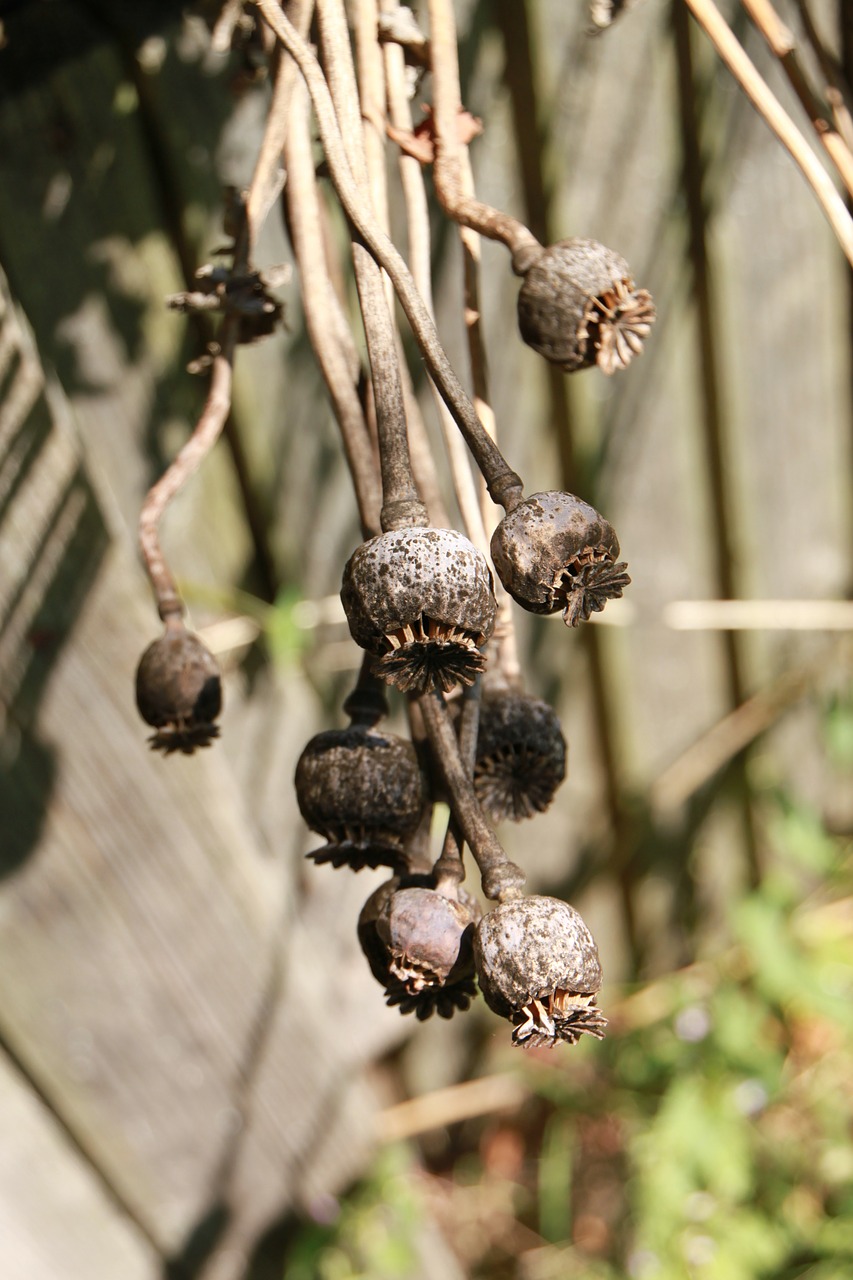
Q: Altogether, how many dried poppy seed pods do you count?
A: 9